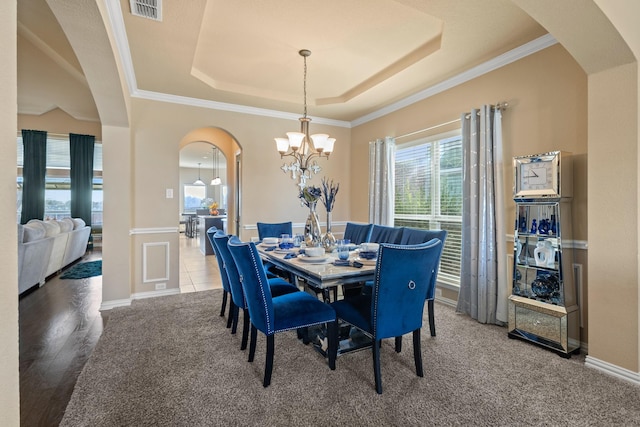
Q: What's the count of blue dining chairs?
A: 8